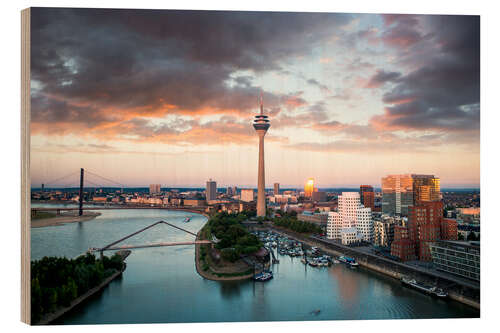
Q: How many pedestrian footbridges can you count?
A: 1